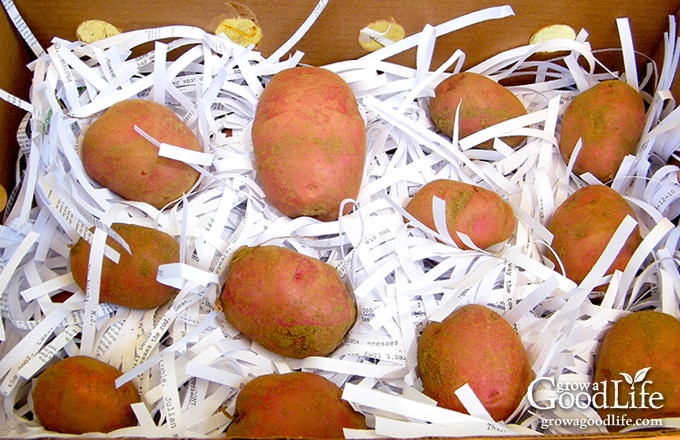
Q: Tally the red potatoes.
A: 12